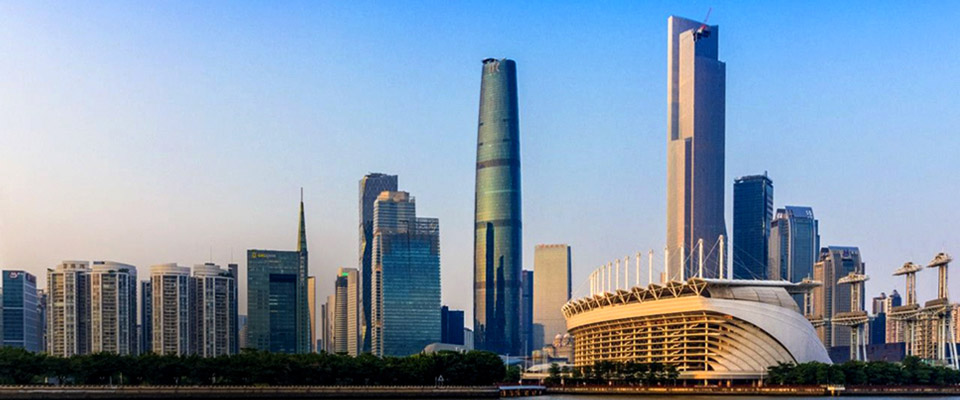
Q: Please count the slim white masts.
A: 13